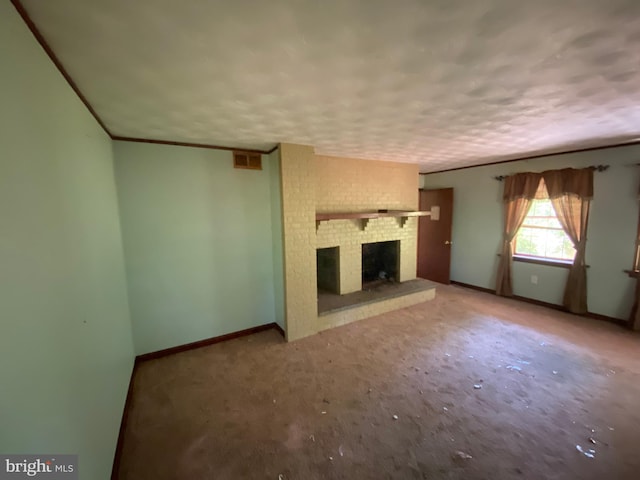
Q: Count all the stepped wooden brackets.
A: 3